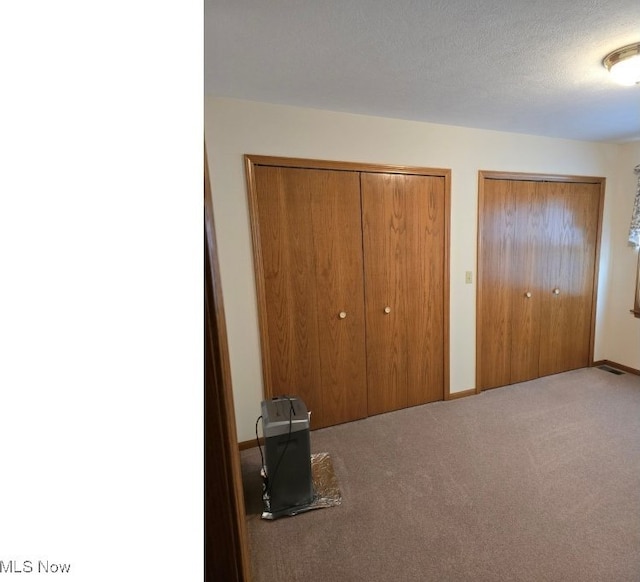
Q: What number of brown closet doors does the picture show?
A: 4